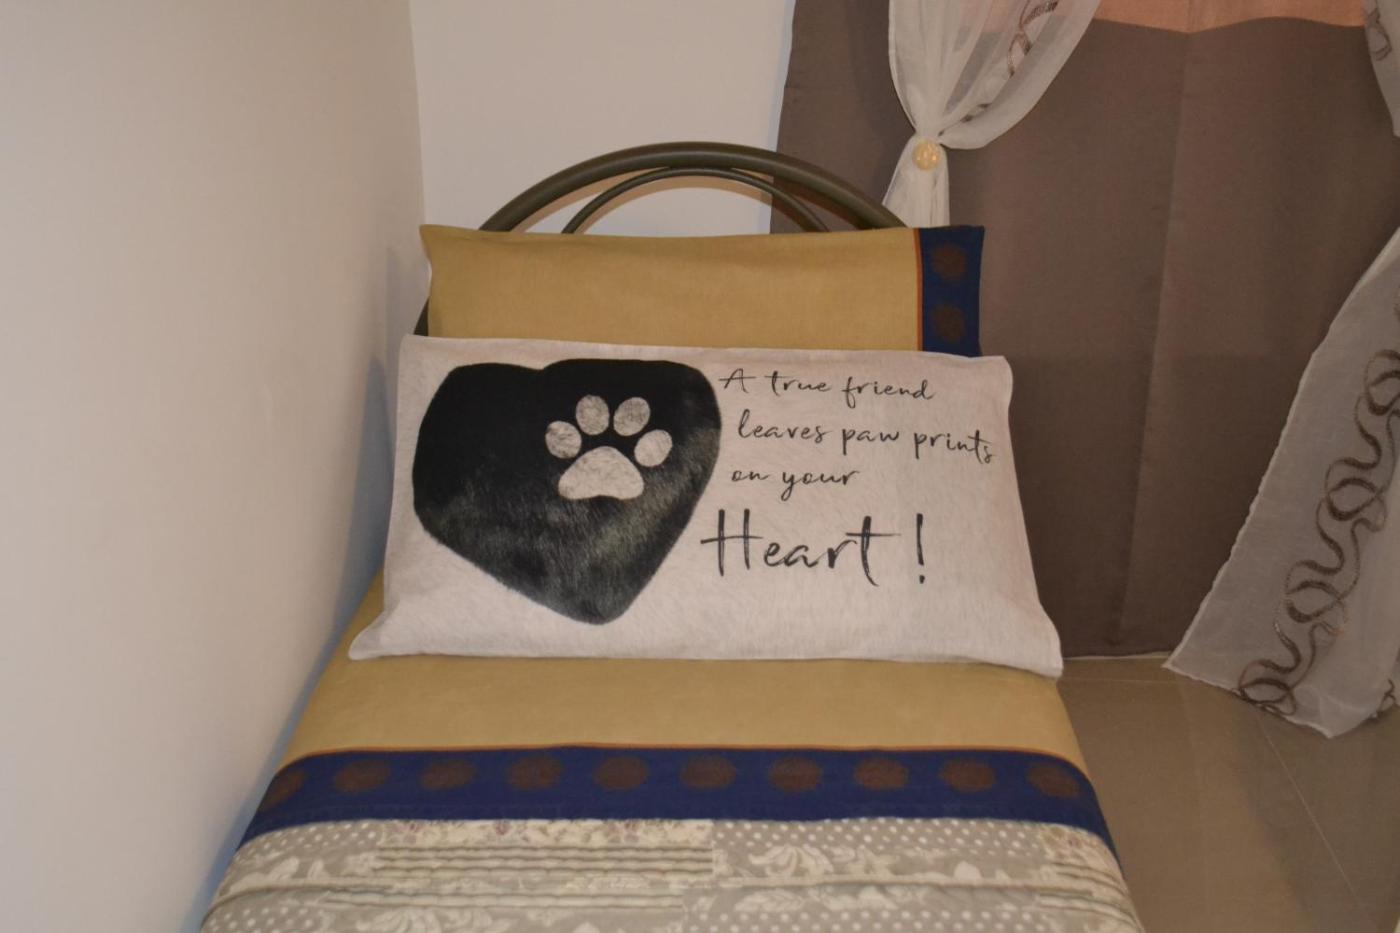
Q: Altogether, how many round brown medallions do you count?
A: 12